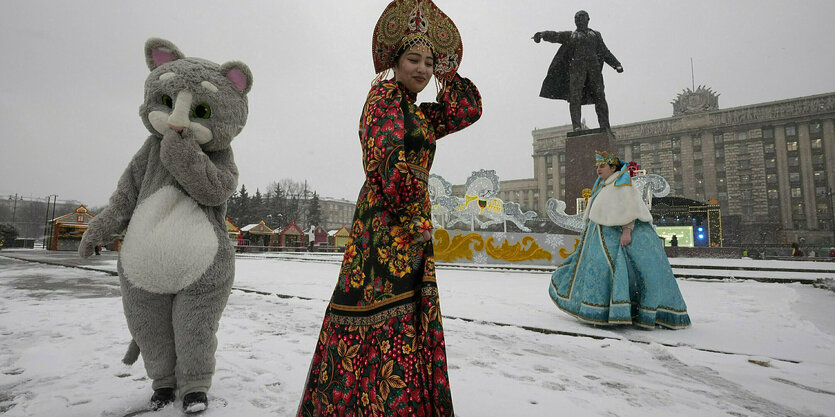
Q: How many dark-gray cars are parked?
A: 0